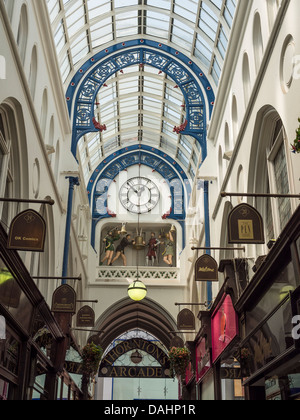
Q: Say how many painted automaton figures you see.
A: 4